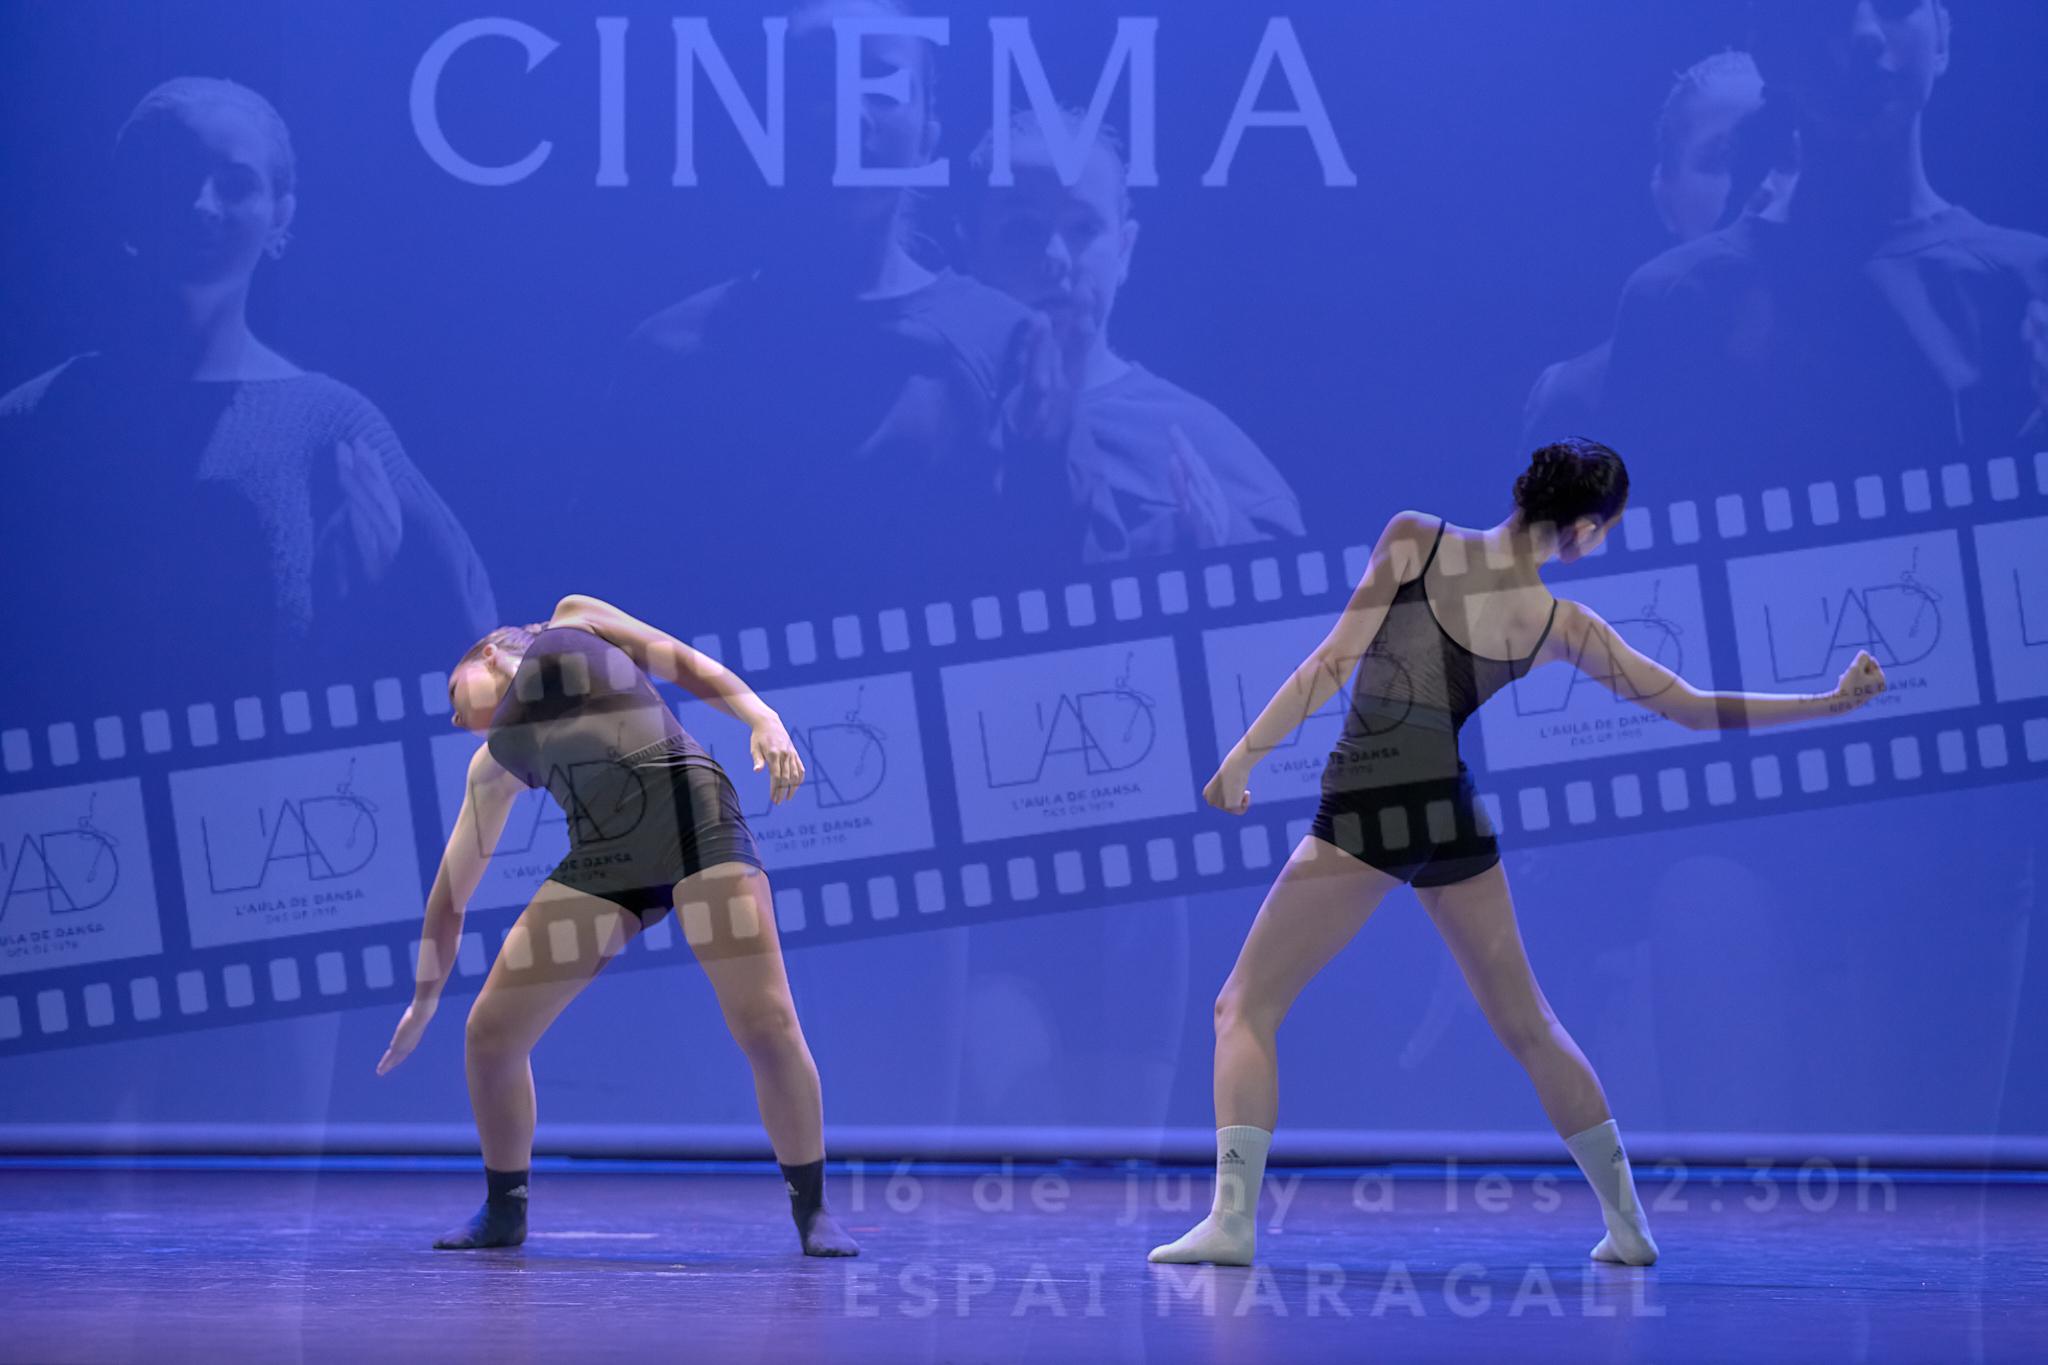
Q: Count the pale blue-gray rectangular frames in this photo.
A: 9